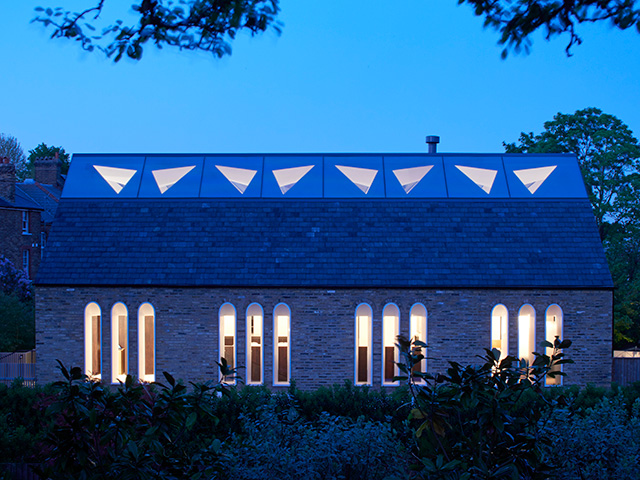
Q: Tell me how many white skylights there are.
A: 8